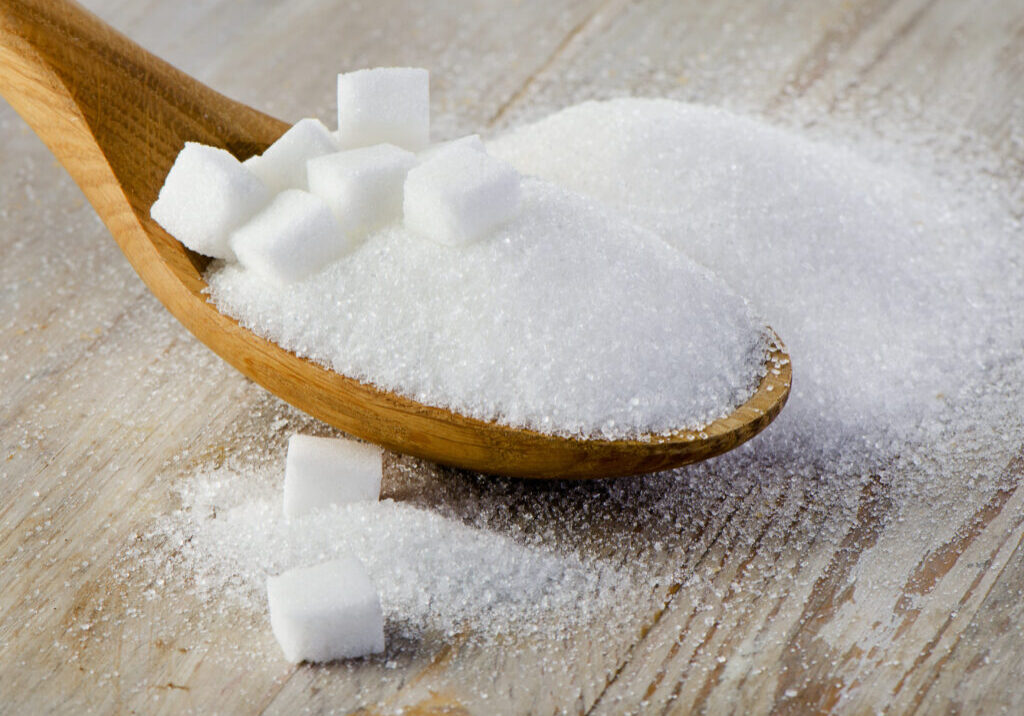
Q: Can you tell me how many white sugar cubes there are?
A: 9